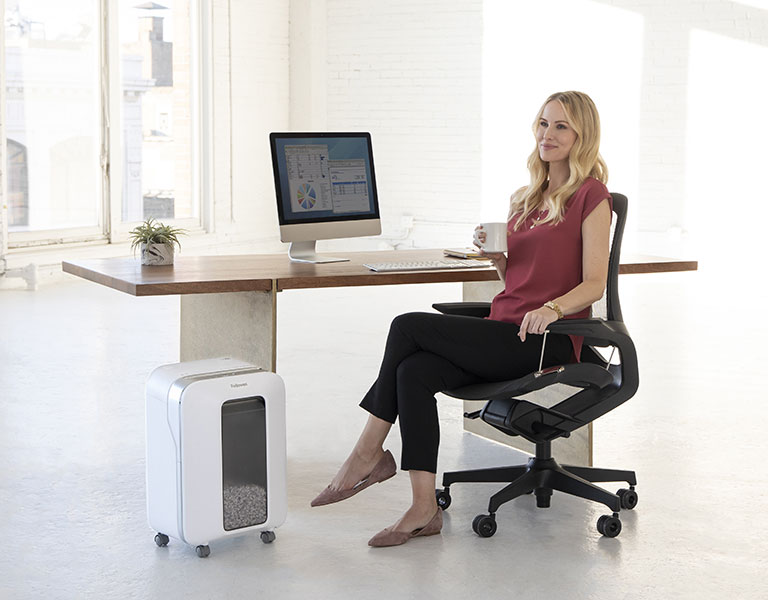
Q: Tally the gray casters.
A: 3